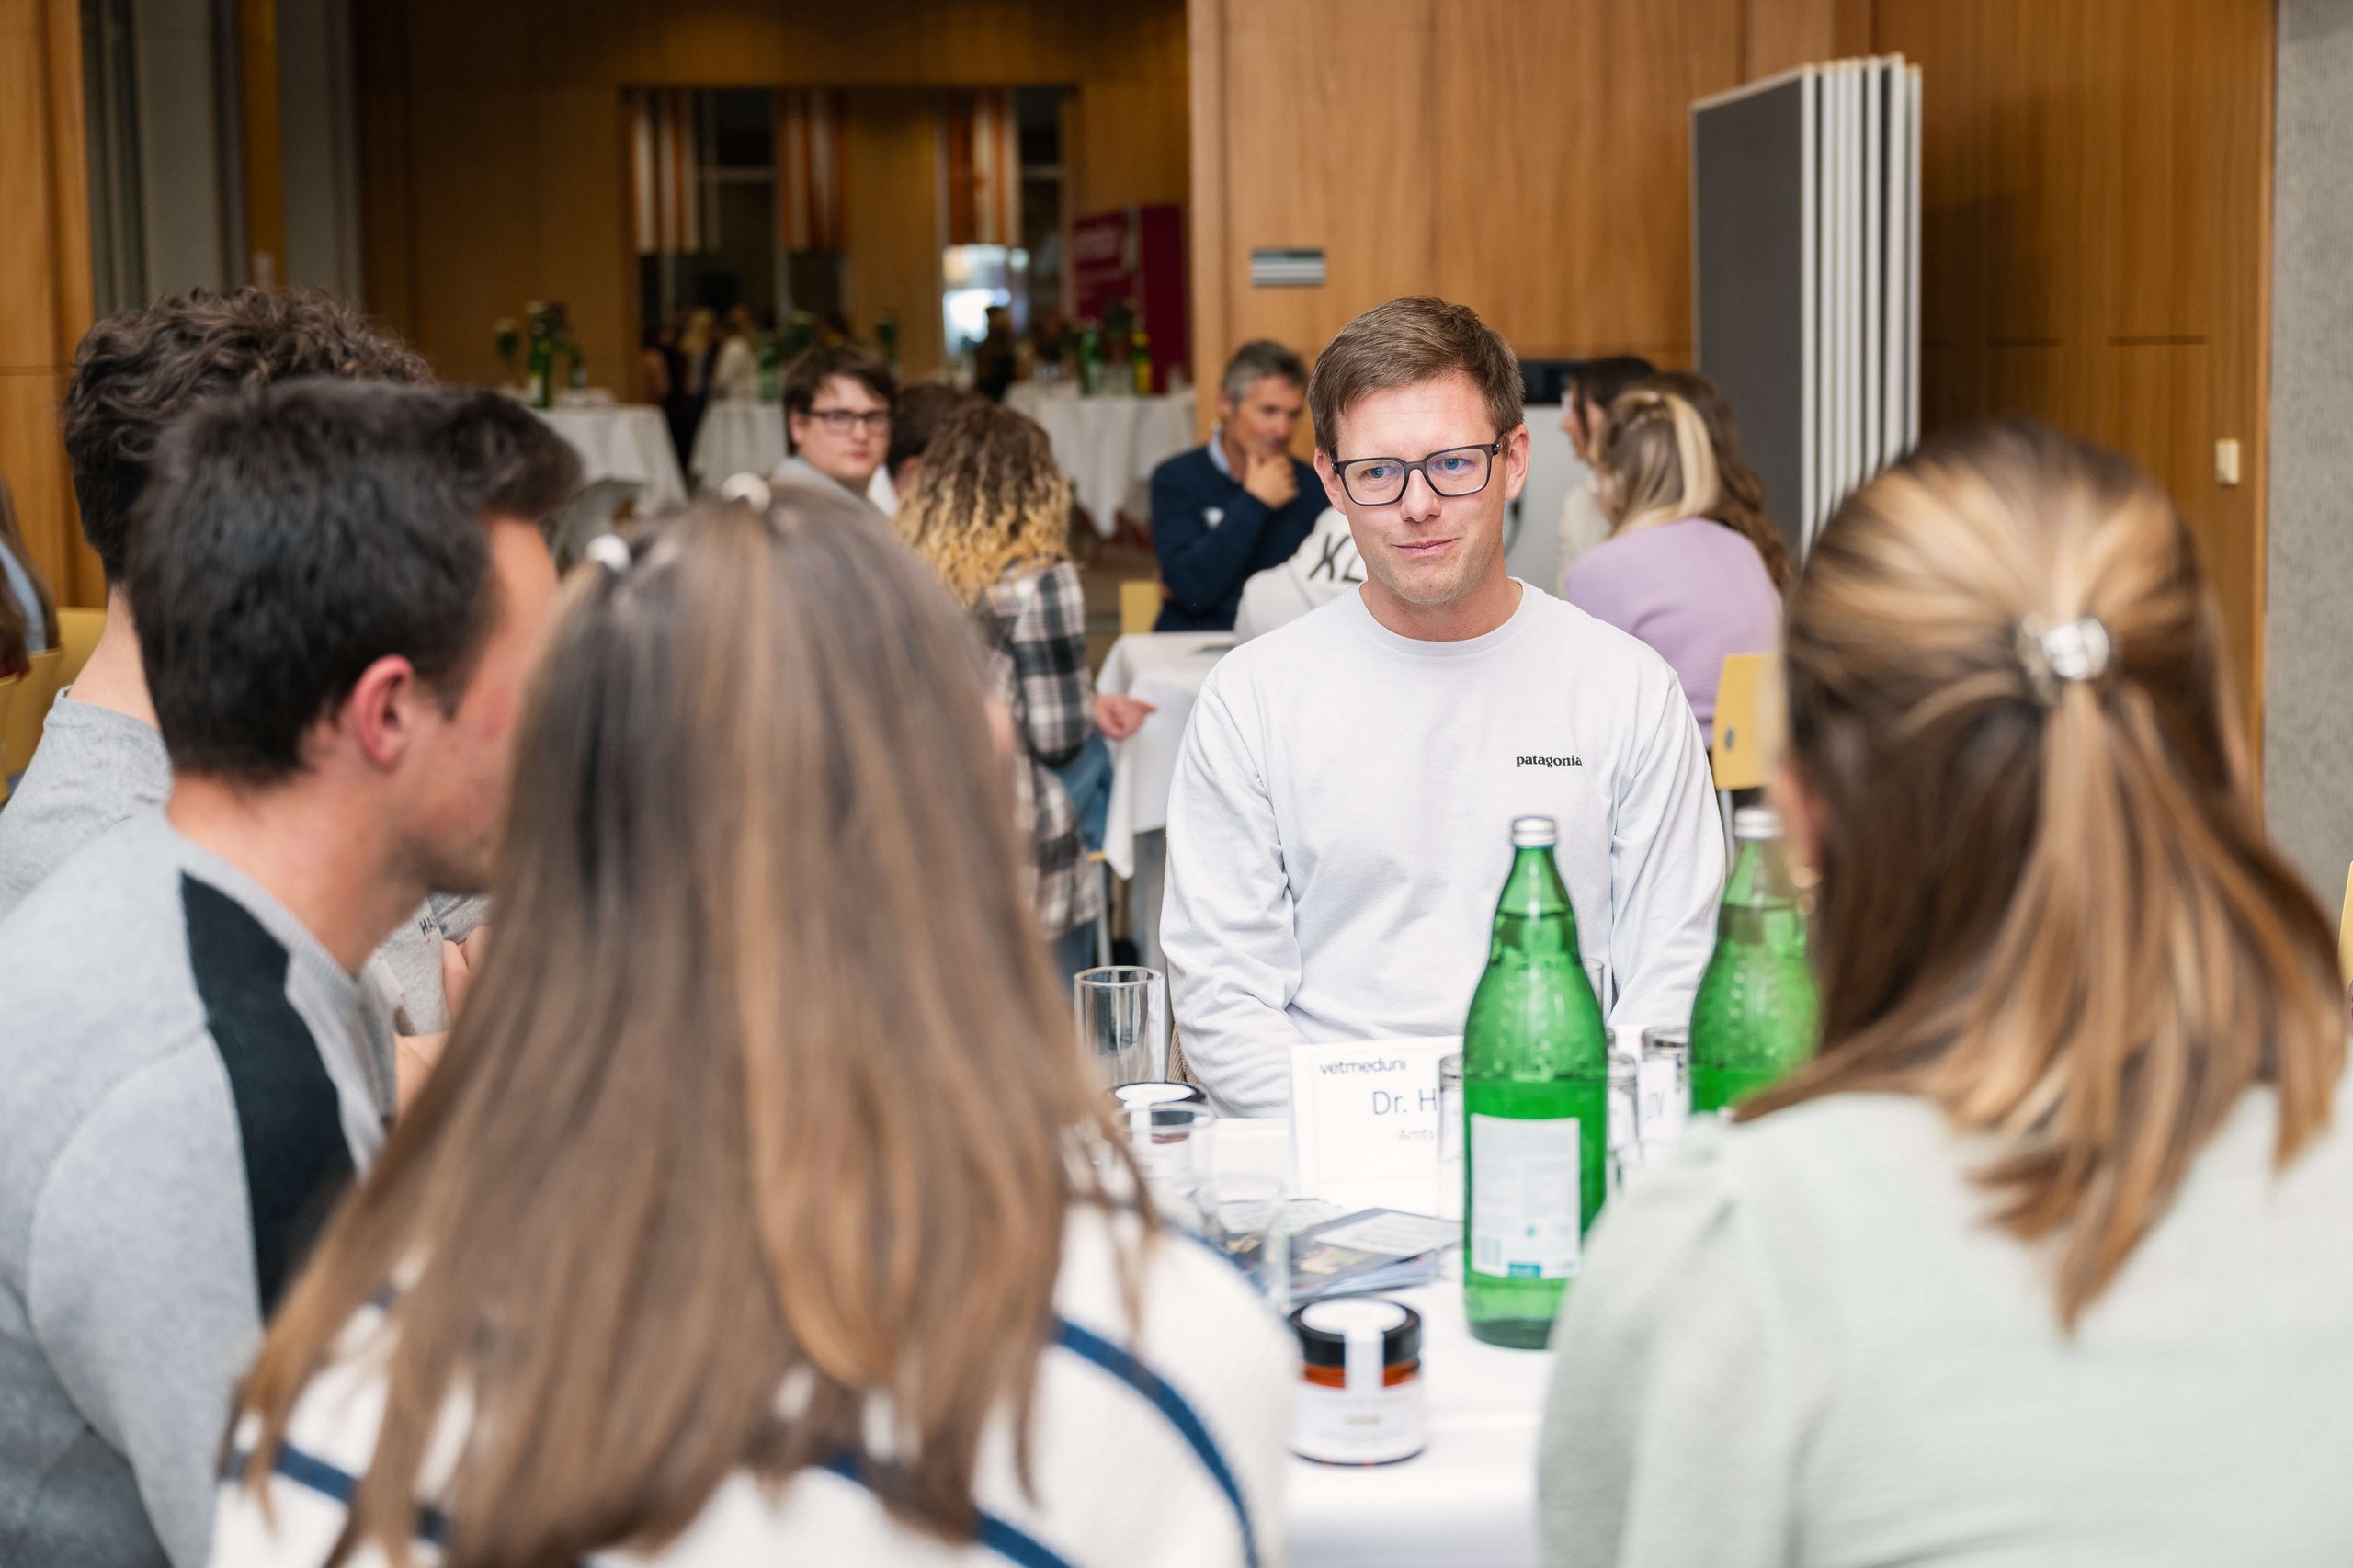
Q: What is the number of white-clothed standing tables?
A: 3